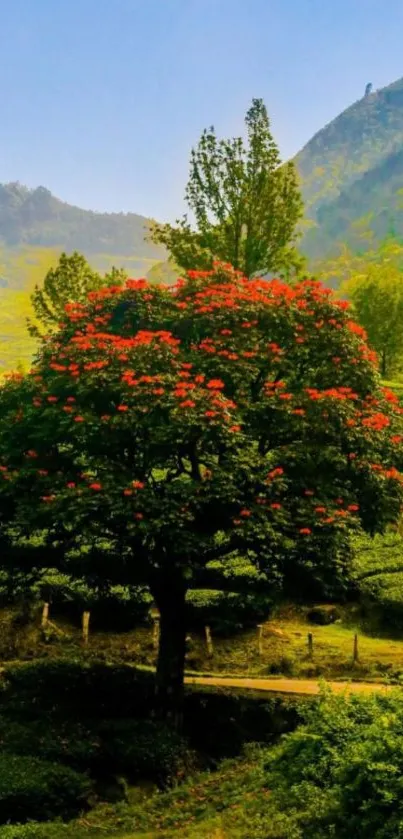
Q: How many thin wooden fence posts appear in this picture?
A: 7